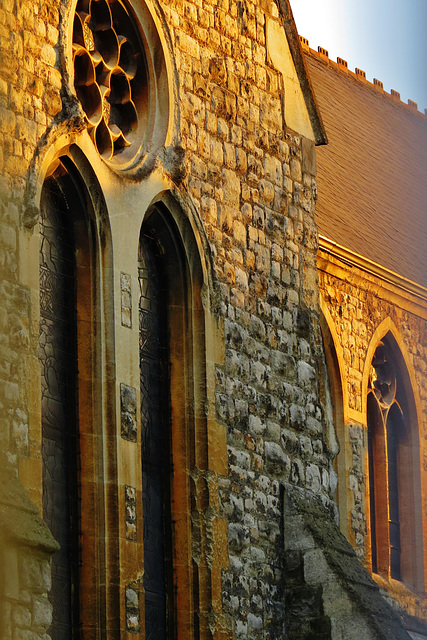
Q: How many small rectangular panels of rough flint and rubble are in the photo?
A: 4